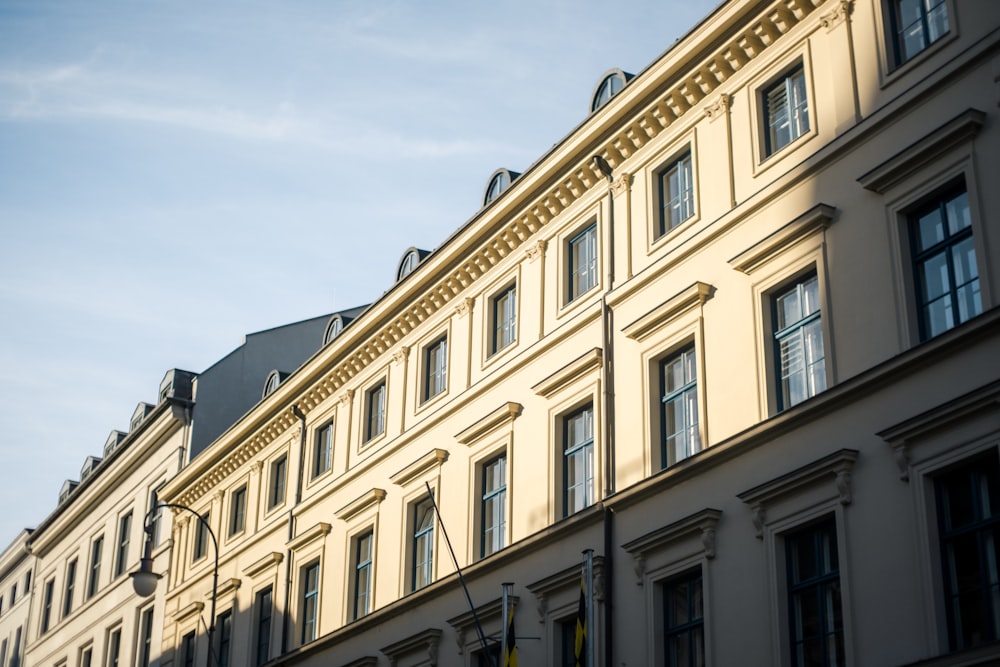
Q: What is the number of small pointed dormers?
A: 5